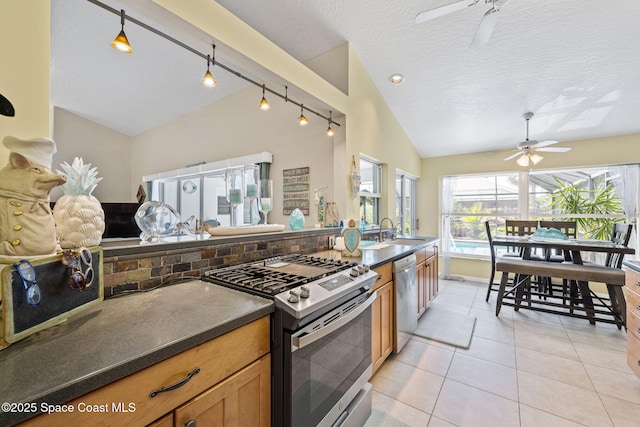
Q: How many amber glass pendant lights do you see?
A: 5